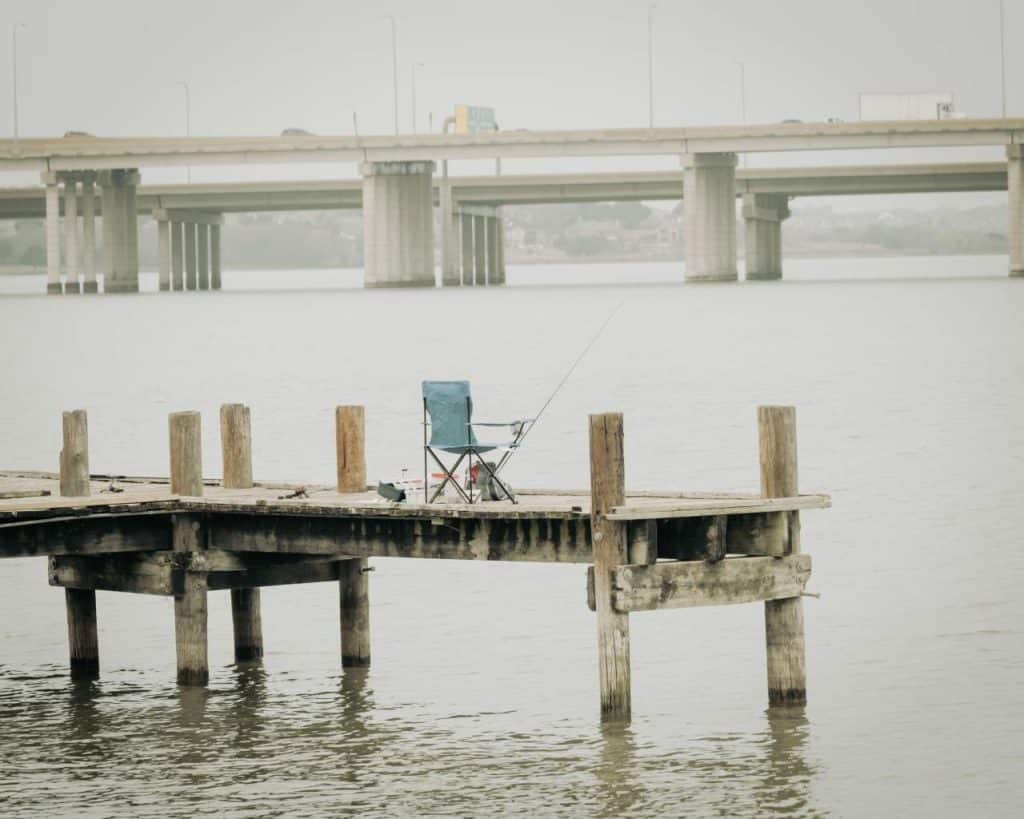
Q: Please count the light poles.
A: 7